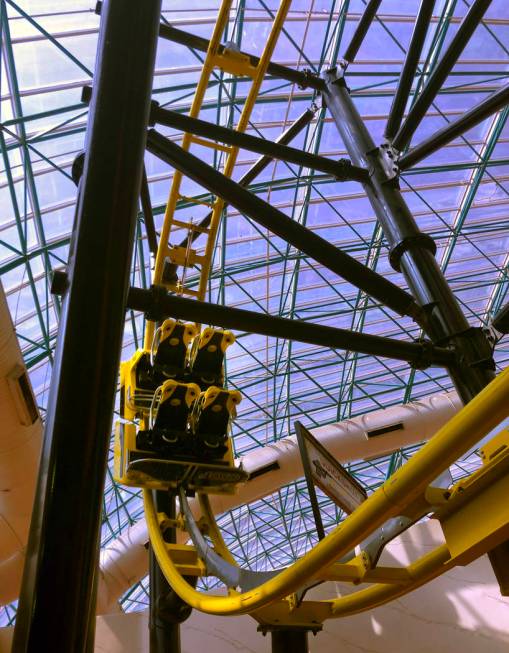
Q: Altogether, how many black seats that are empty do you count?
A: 4